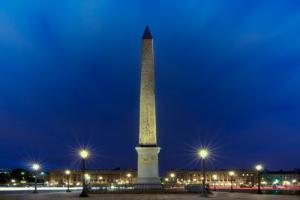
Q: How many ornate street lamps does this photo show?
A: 6